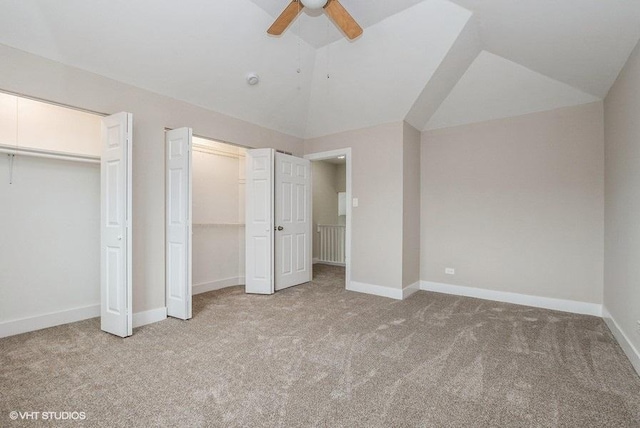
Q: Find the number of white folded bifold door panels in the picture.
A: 3